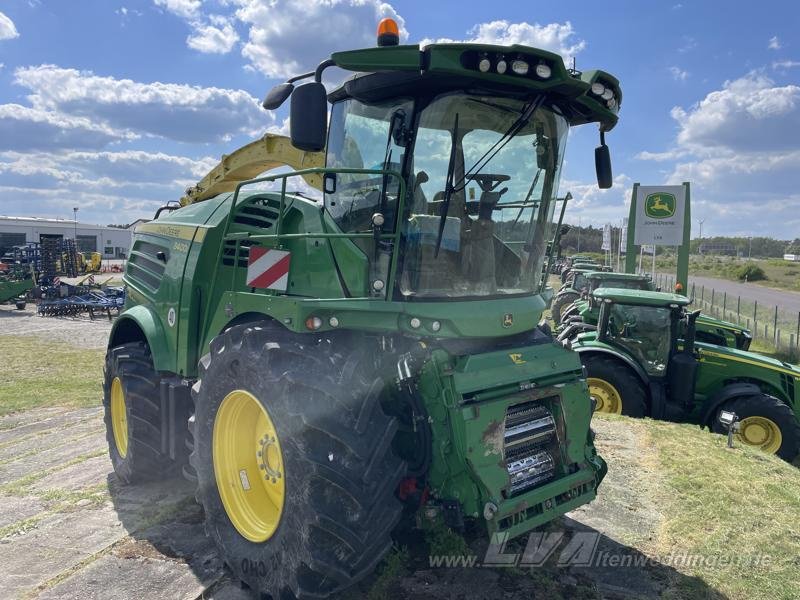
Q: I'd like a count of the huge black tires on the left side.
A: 2